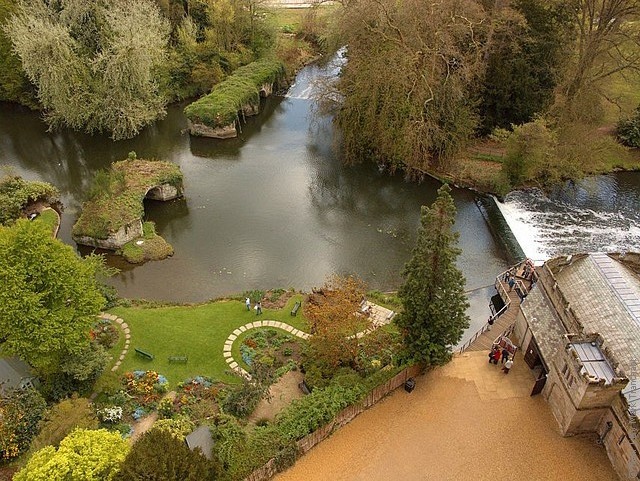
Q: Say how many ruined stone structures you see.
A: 2